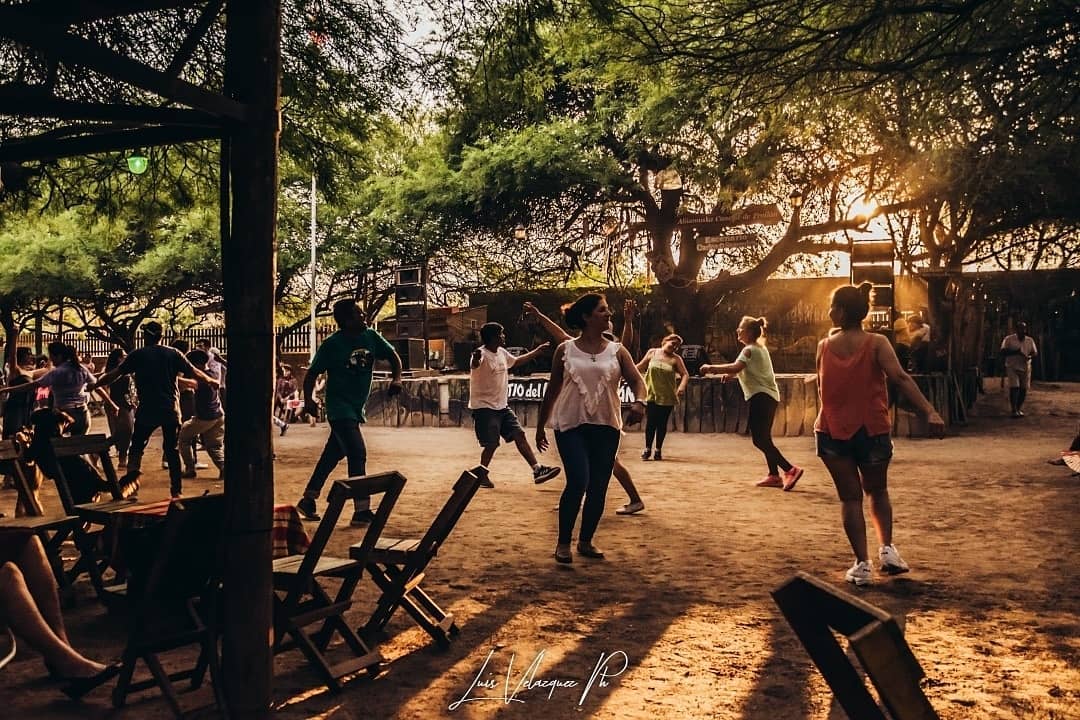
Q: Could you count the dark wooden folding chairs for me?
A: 6